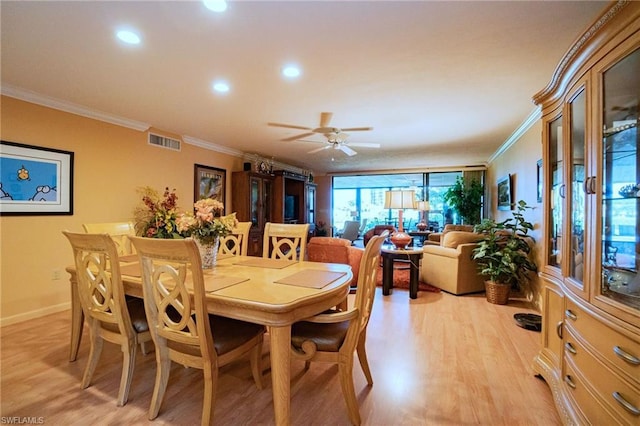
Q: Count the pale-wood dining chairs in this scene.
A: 6